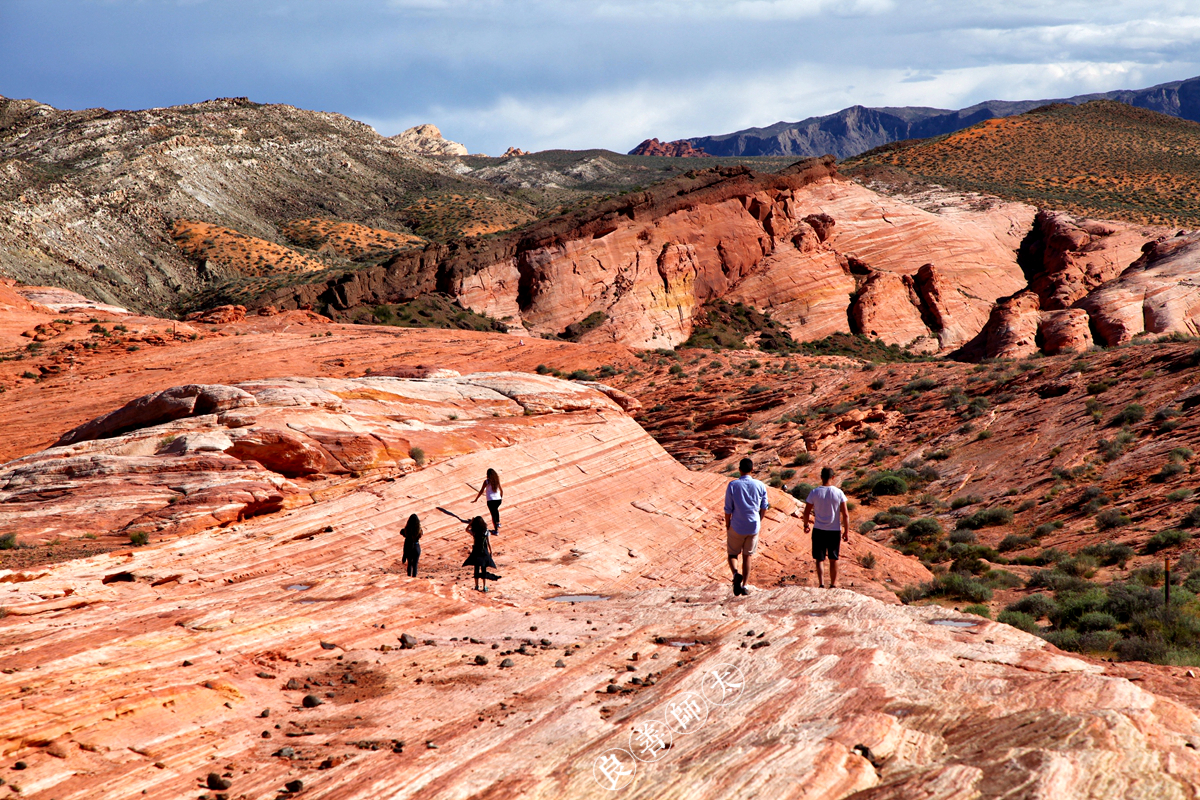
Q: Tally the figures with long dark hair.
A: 3